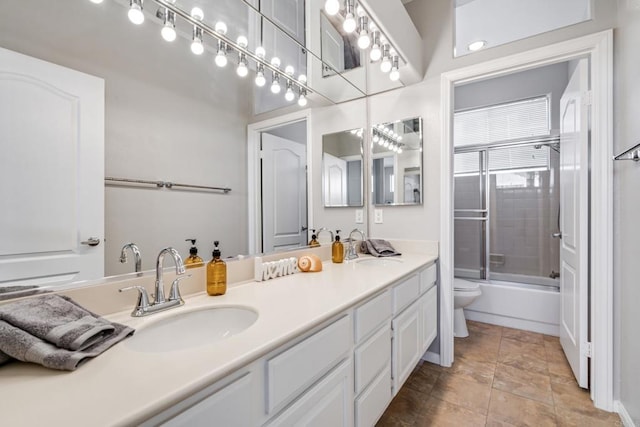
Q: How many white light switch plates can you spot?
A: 2